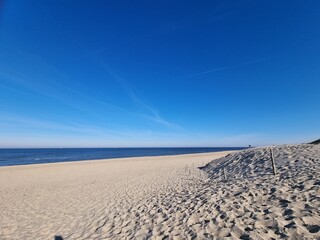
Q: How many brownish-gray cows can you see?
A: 0